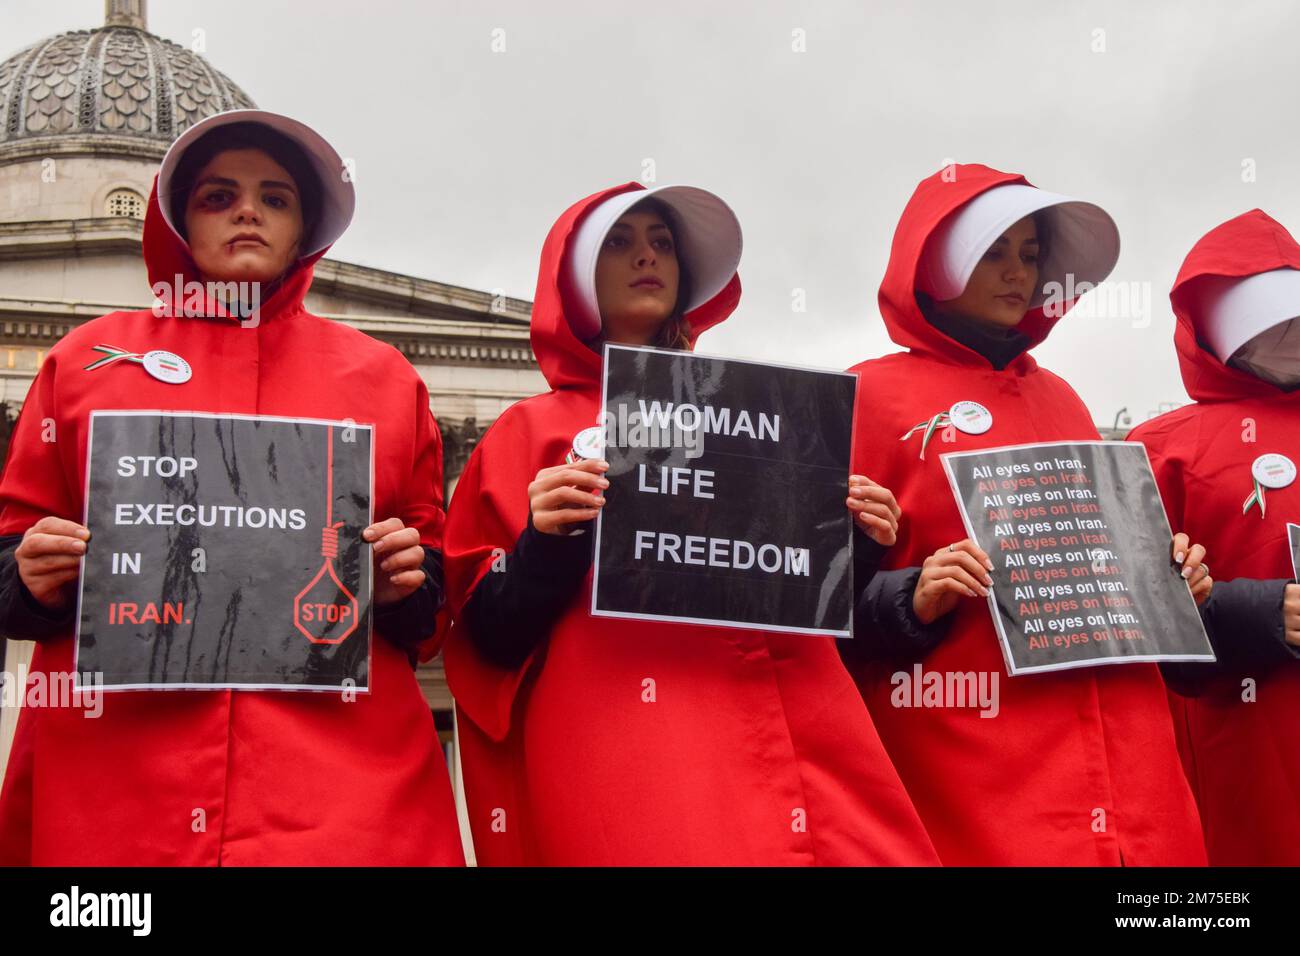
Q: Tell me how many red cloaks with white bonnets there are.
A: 4